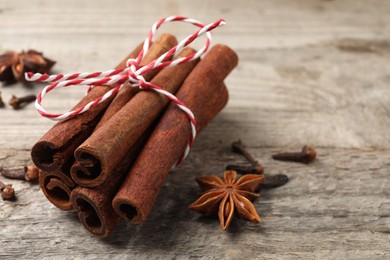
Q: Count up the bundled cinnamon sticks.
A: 5